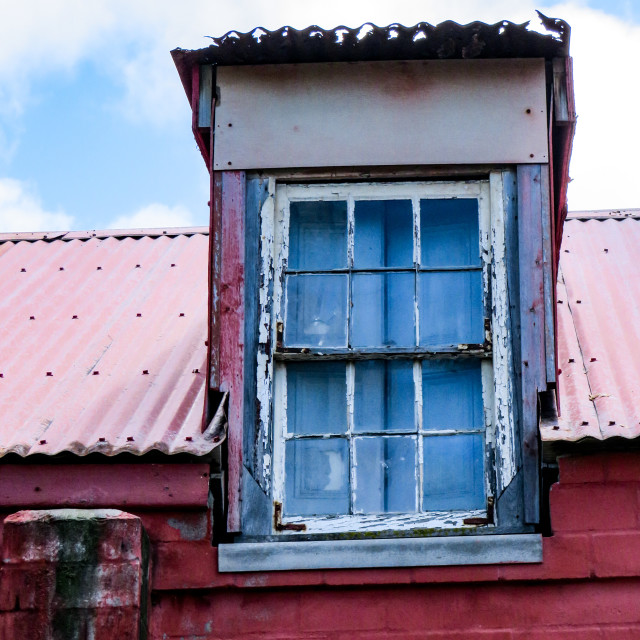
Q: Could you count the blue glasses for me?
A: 12